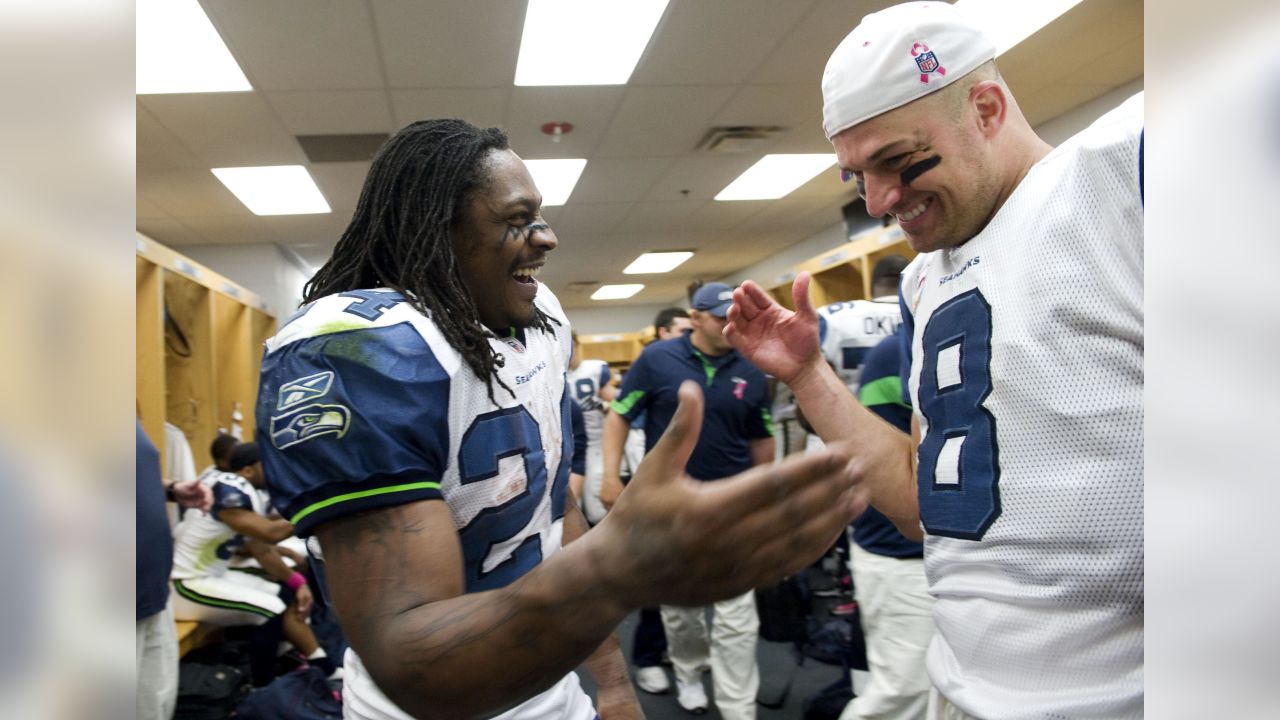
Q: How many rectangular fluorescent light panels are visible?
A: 8